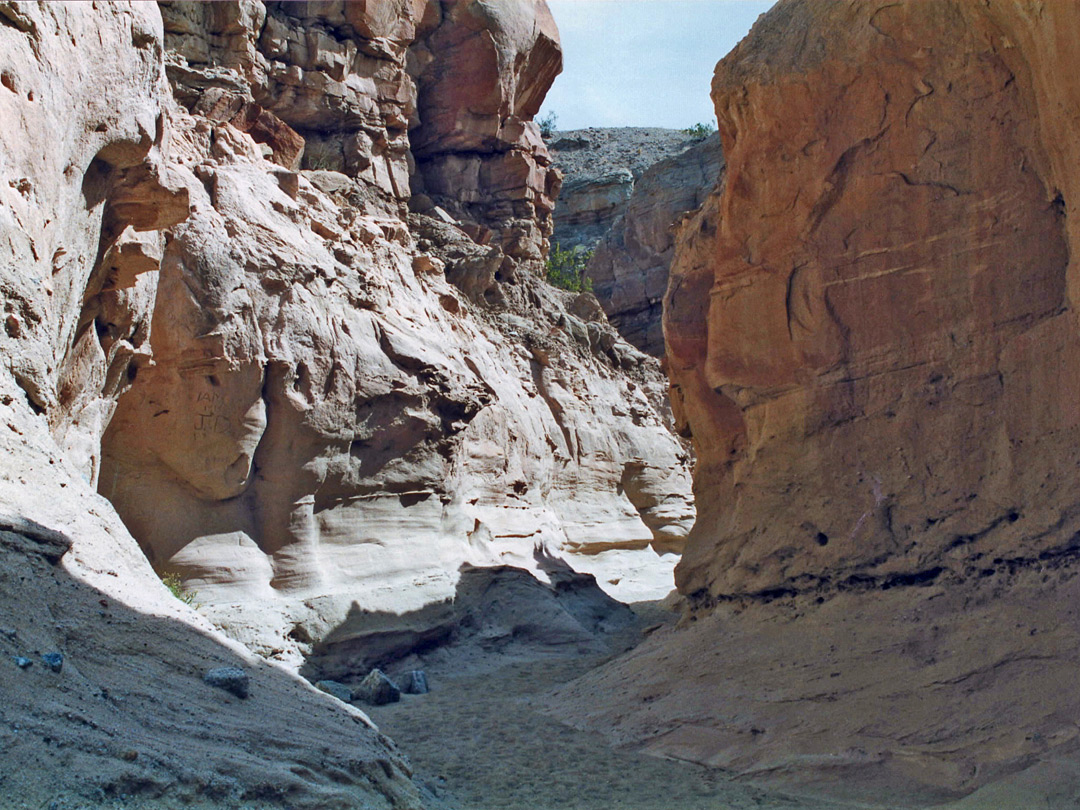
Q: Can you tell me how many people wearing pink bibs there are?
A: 0